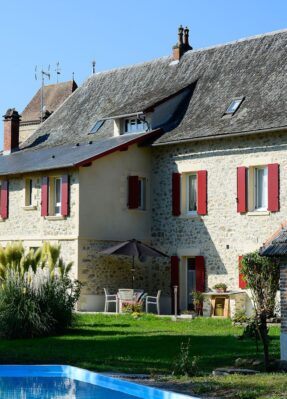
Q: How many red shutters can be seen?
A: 11